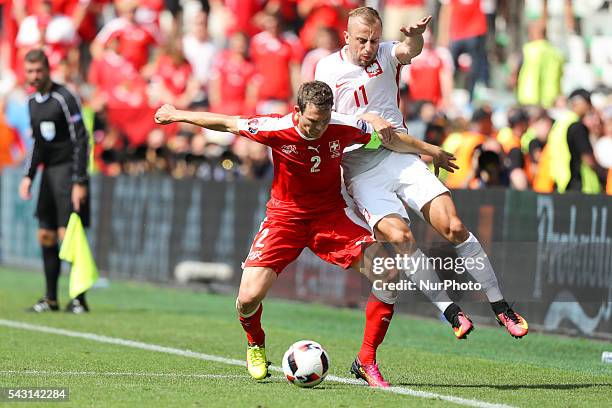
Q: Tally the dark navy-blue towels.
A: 0